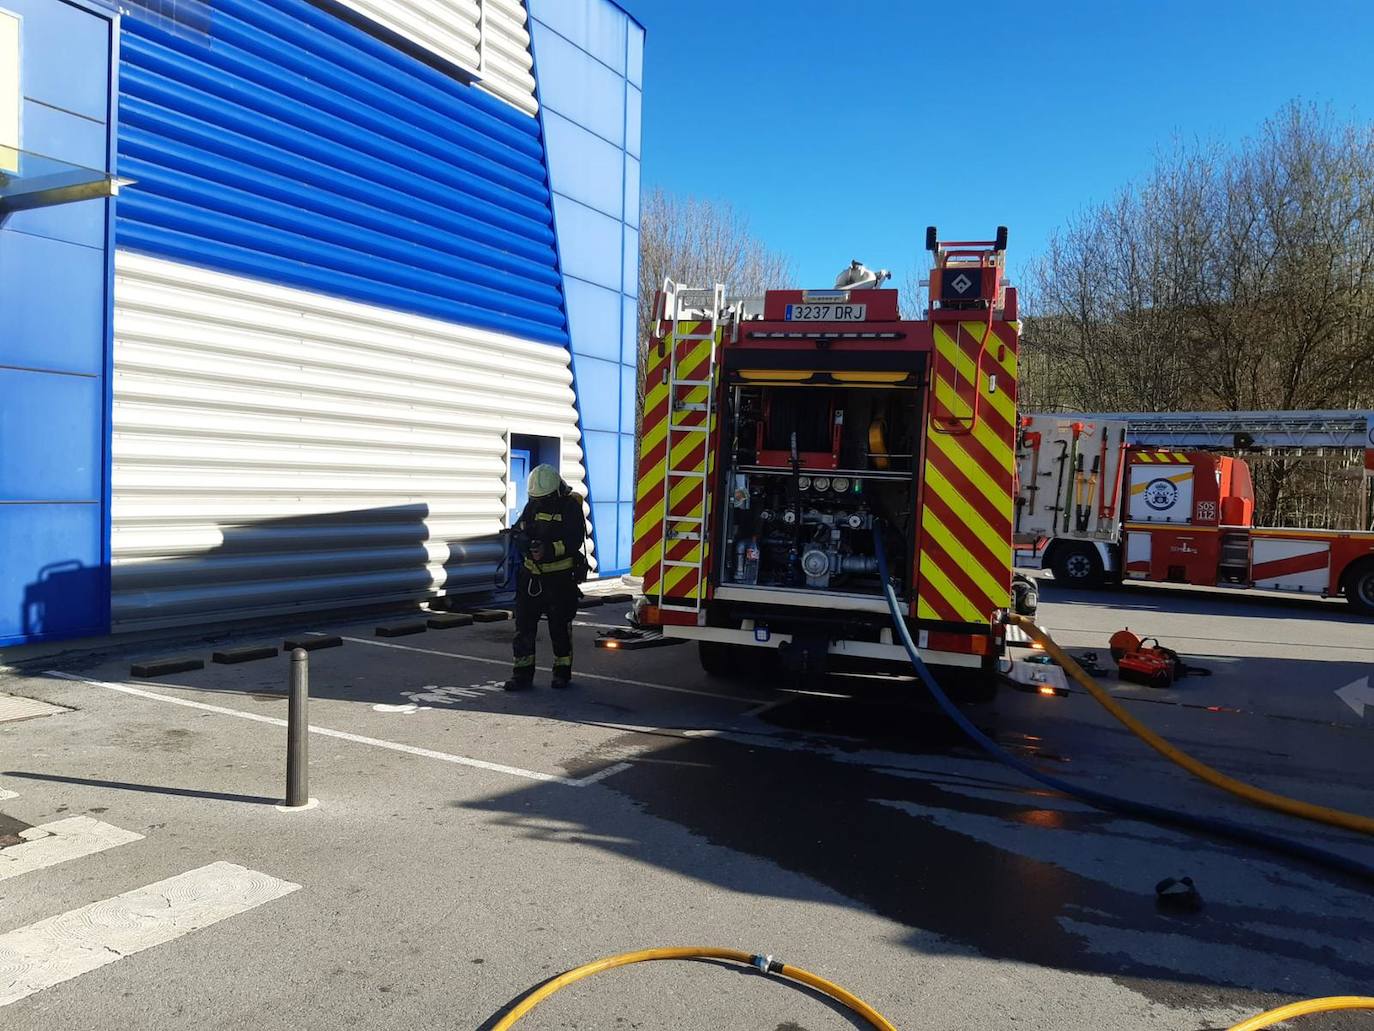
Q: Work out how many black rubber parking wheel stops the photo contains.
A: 8